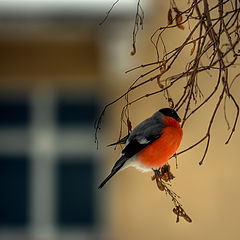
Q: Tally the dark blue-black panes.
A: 4